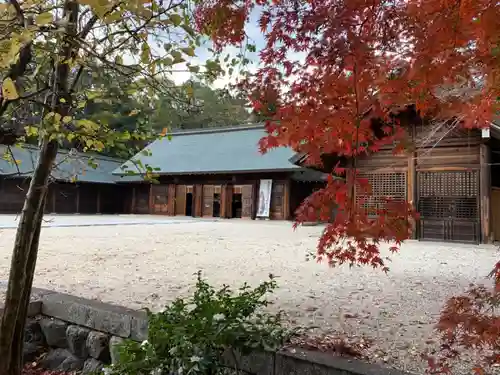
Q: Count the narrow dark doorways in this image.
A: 3